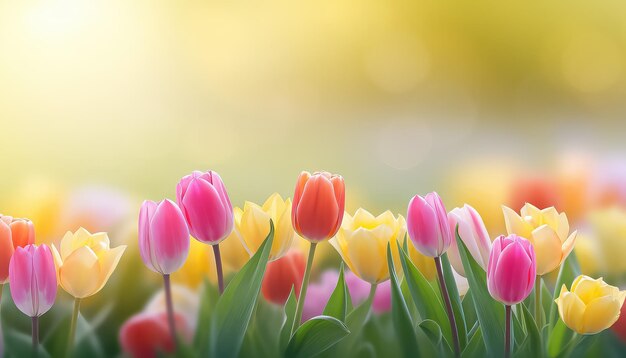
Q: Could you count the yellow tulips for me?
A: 5